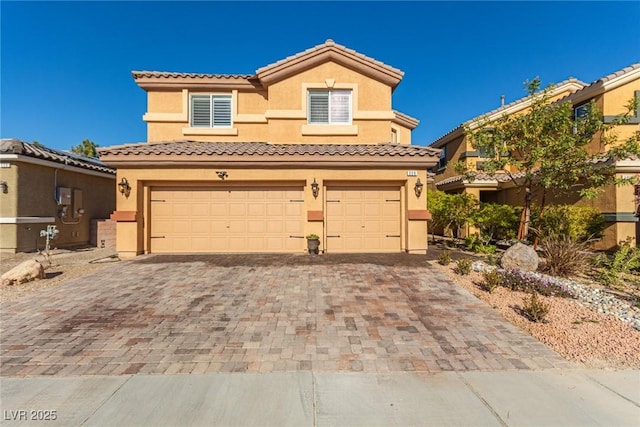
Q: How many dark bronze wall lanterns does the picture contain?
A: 3